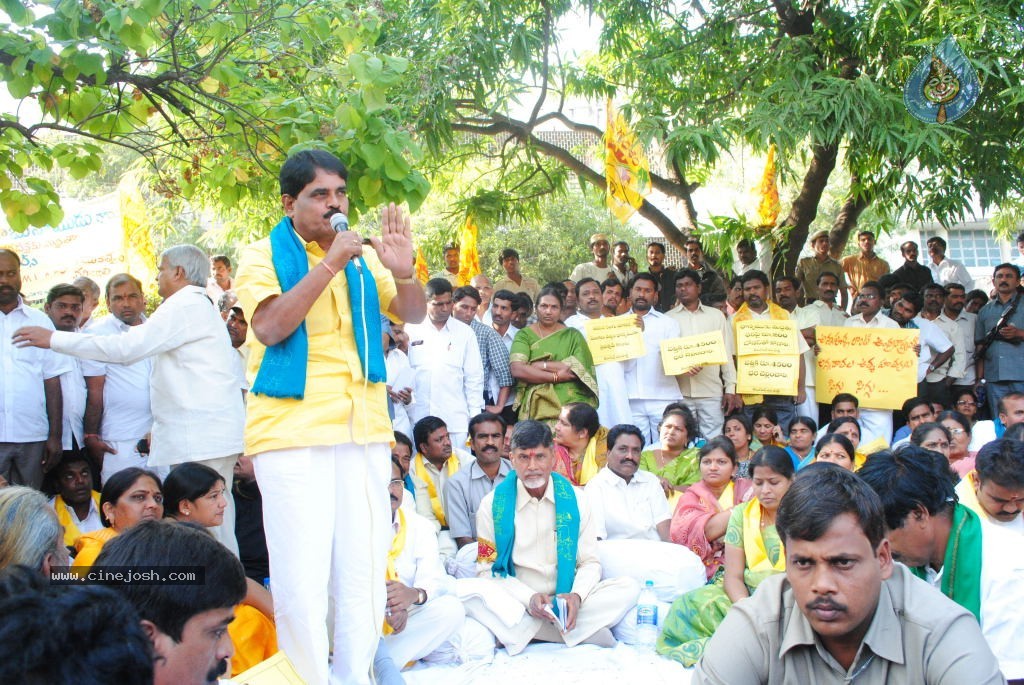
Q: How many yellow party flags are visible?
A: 5